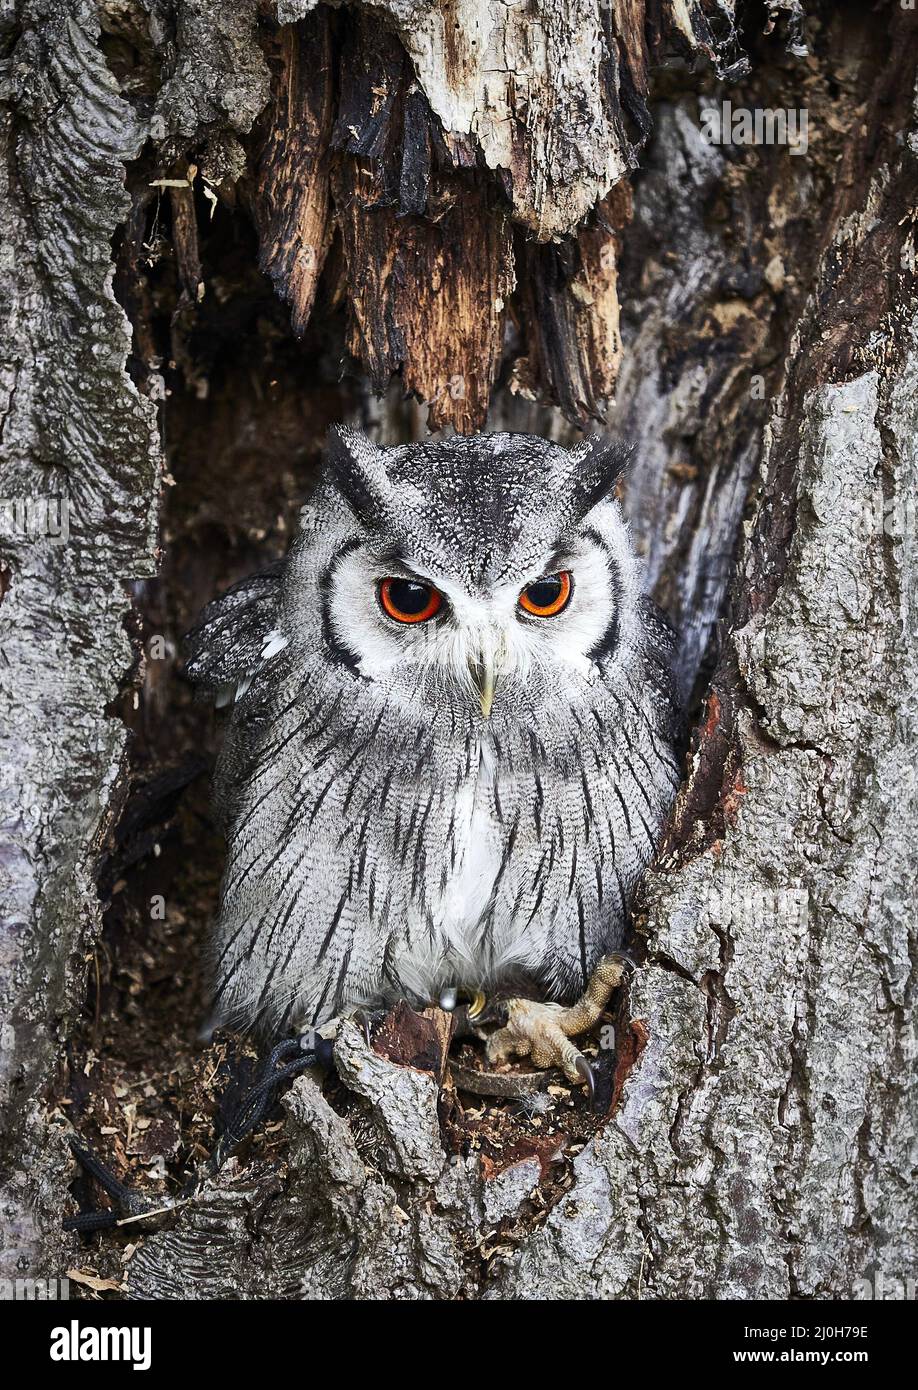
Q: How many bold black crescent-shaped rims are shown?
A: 2